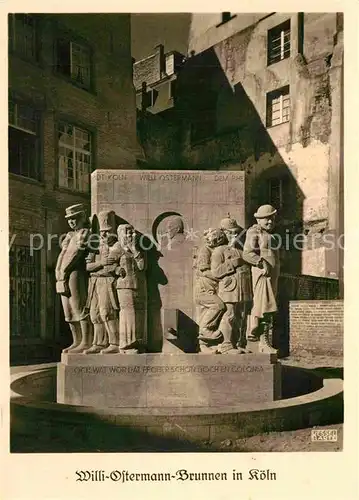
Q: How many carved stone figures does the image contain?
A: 6